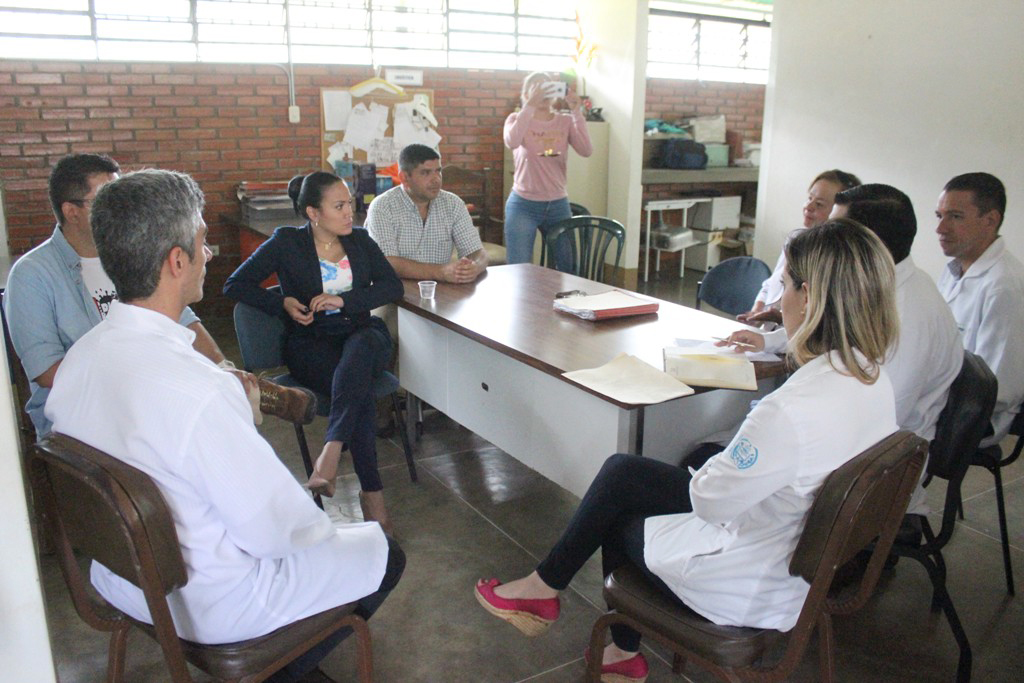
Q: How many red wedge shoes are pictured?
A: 2